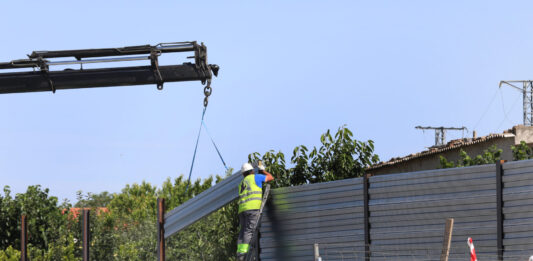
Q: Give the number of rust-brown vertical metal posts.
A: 3